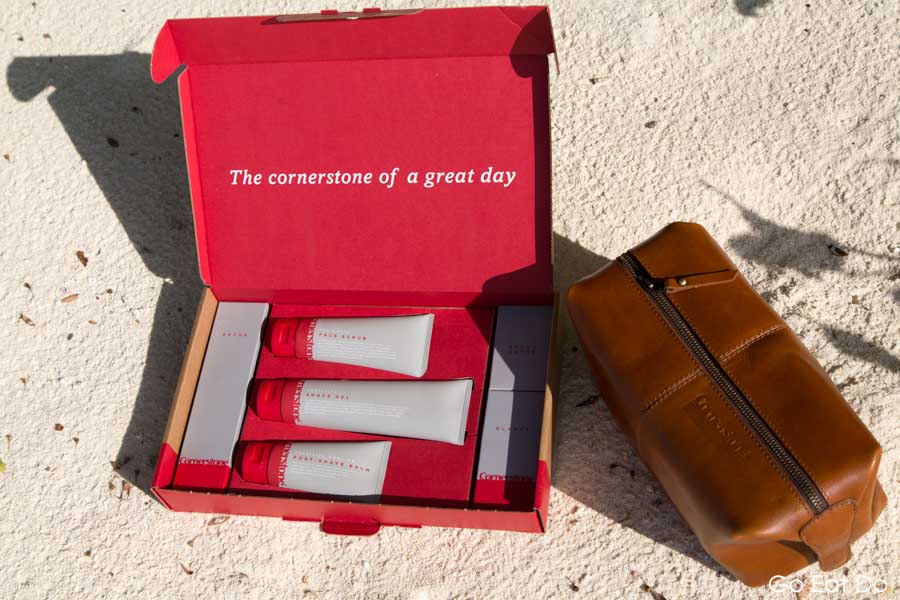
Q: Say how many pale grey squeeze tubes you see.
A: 3